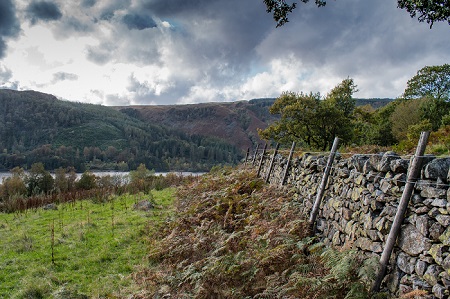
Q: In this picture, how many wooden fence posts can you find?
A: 7